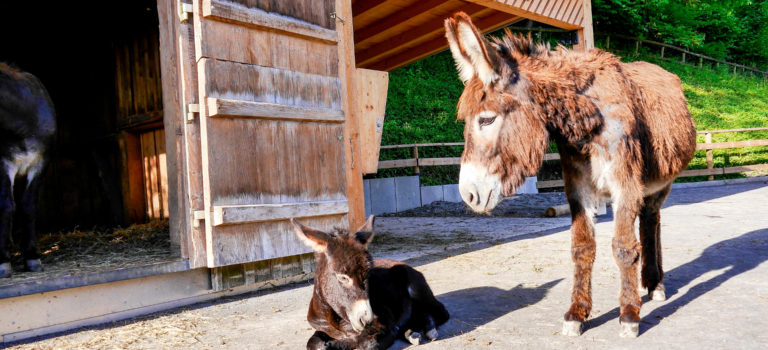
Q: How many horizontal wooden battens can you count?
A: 3